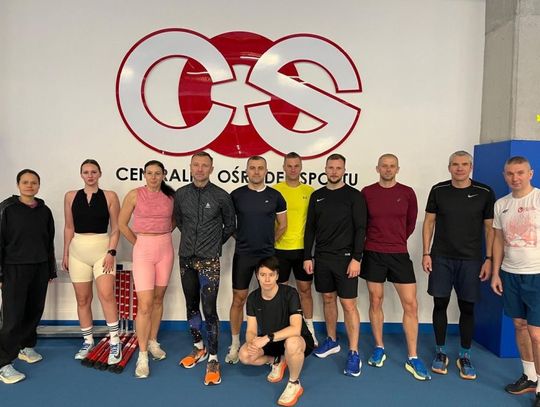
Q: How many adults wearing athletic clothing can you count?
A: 11